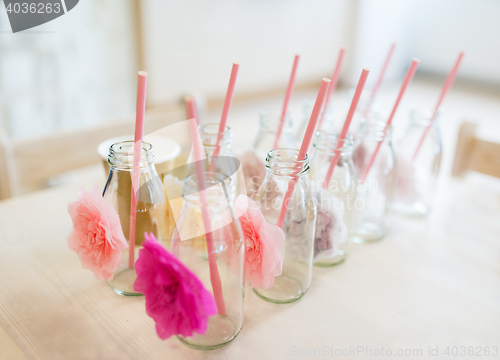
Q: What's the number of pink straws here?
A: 10